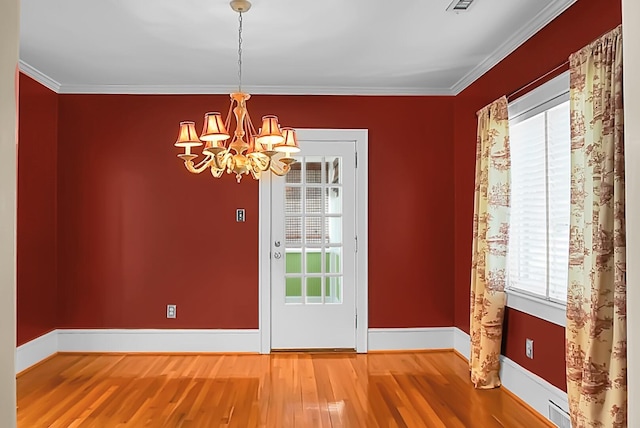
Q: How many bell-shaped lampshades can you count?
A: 6